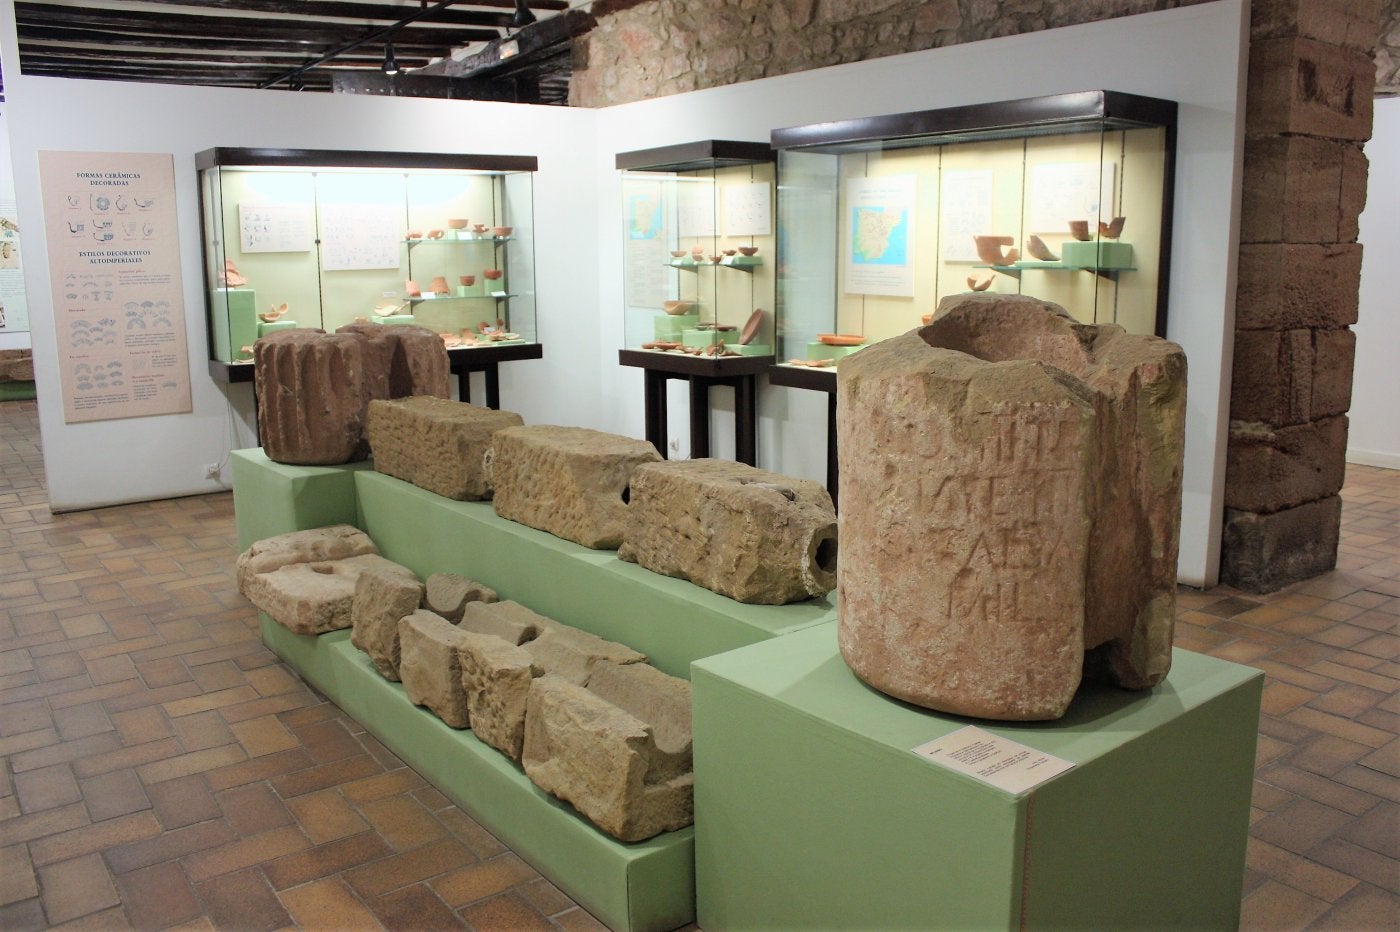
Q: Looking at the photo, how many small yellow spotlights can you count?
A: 0